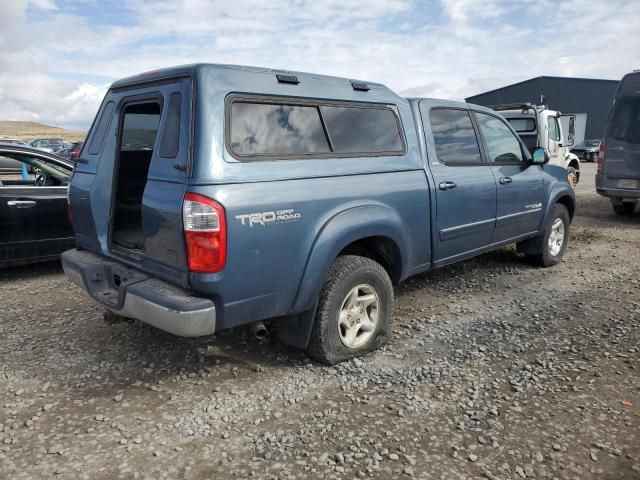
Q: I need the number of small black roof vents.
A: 2